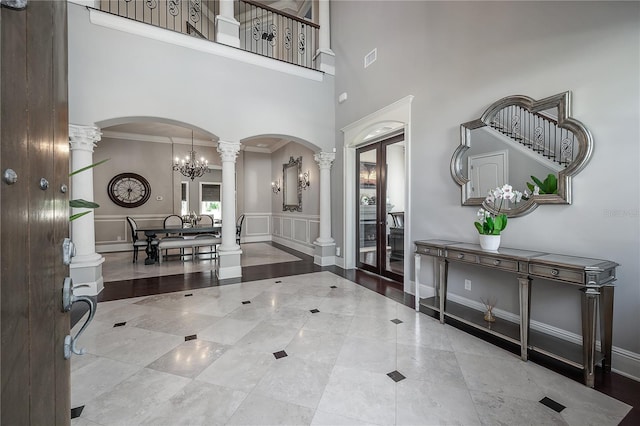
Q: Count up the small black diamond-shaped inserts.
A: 12